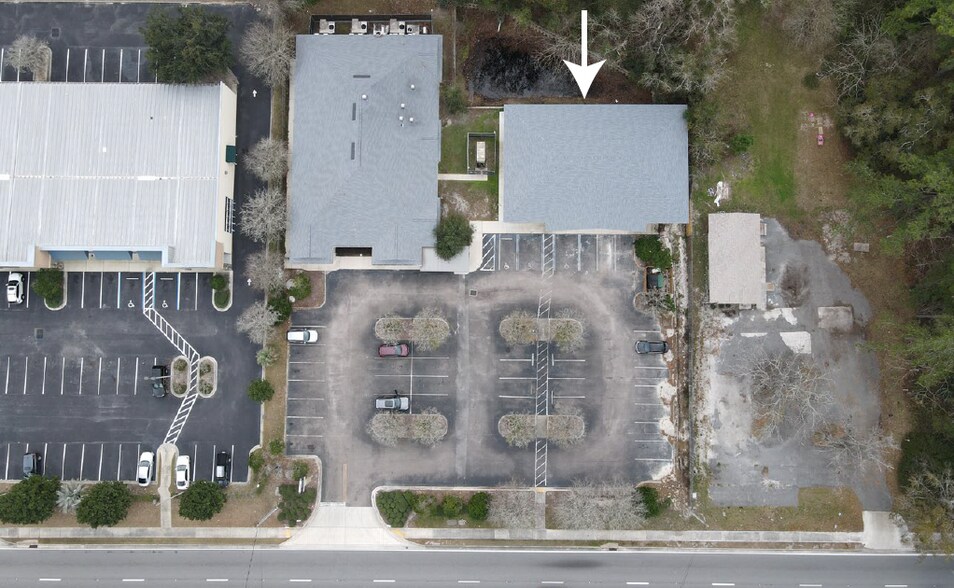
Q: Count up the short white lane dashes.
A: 11